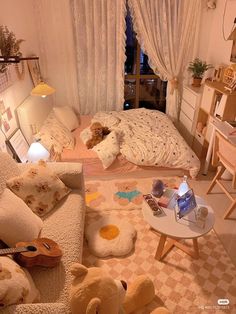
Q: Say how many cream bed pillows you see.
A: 2